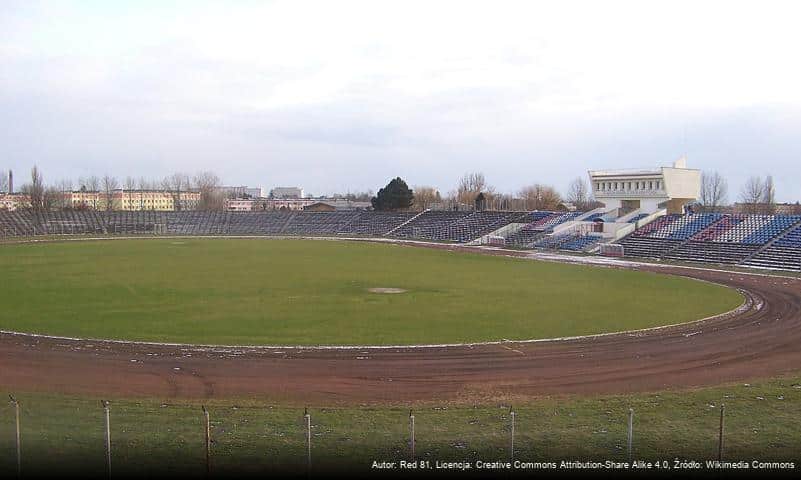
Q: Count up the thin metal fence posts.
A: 8